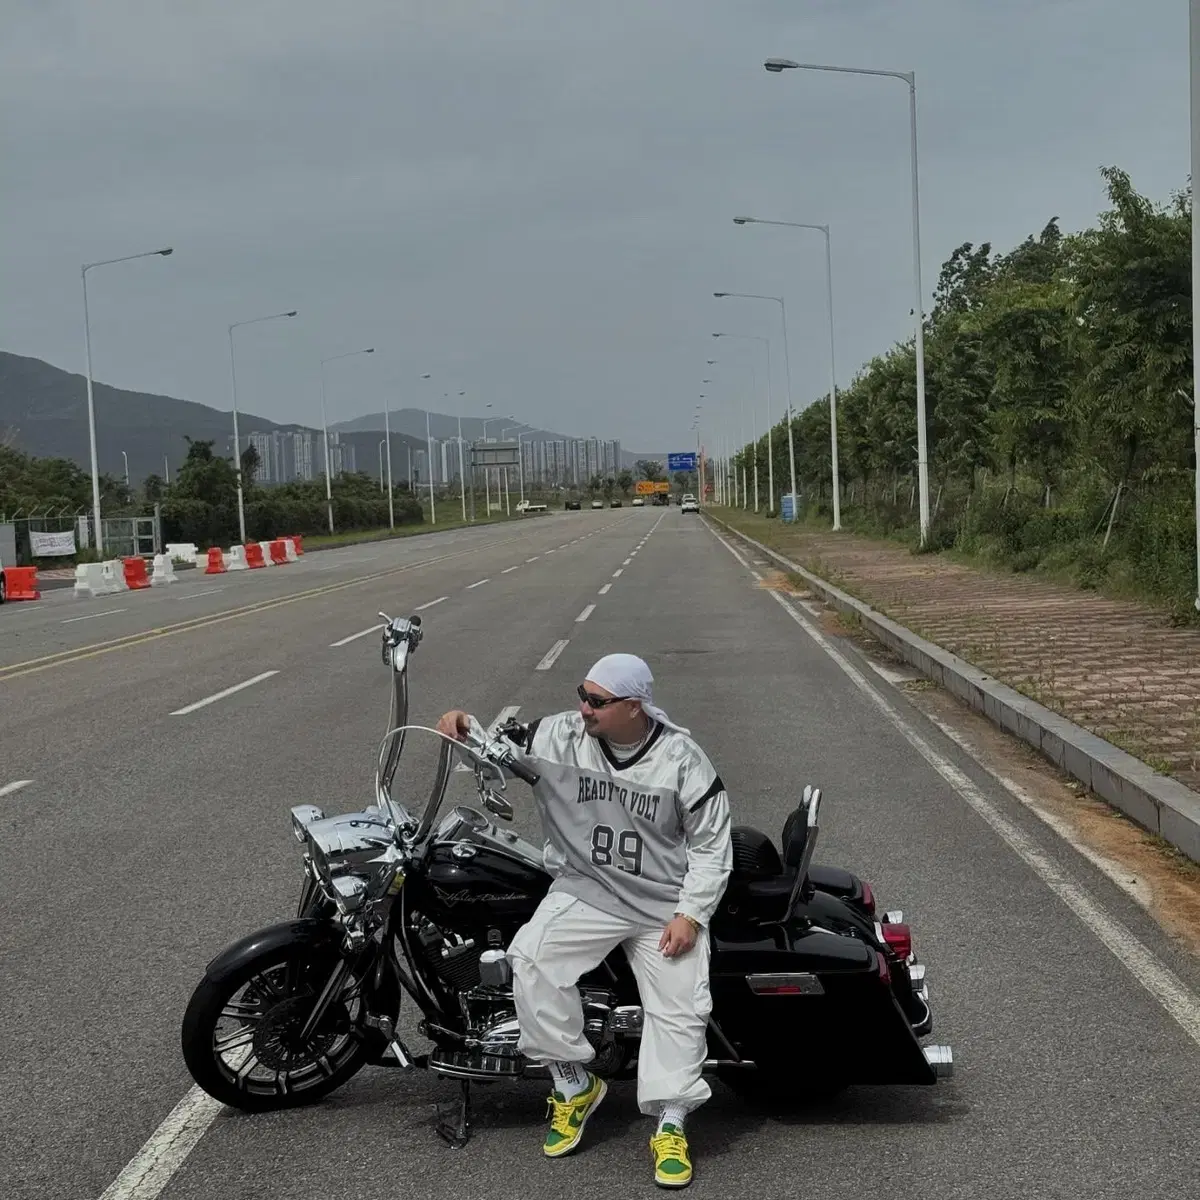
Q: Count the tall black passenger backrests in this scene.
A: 1